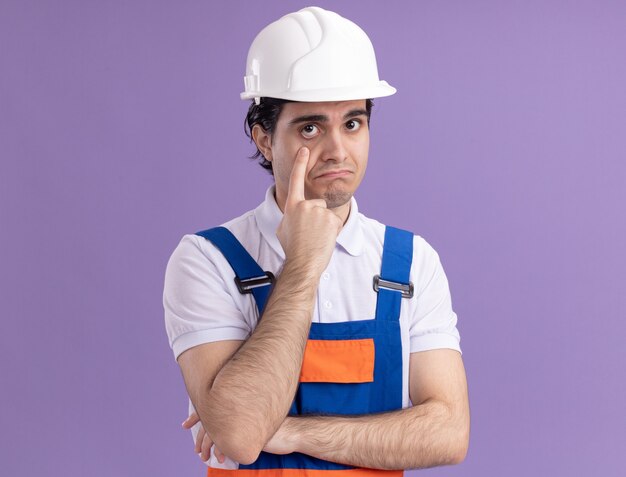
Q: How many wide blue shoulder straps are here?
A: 2